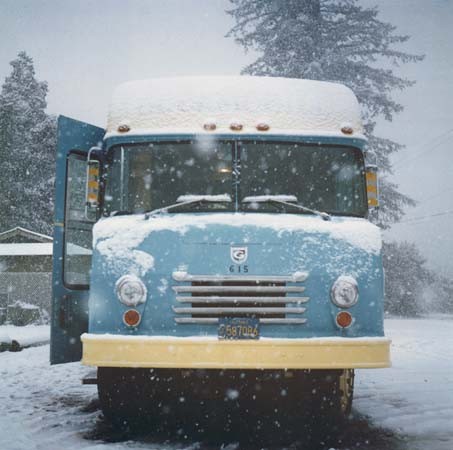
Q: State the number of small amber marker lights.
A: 5